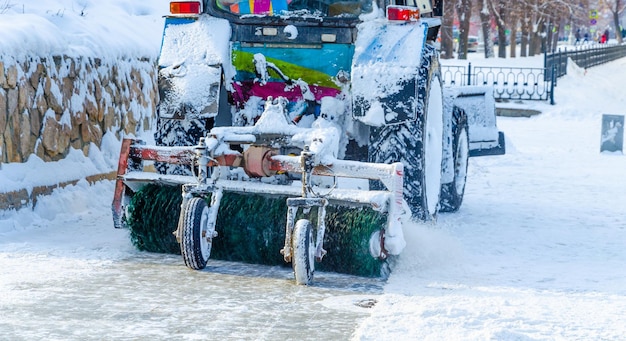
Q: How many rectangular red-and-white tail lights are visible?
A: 2